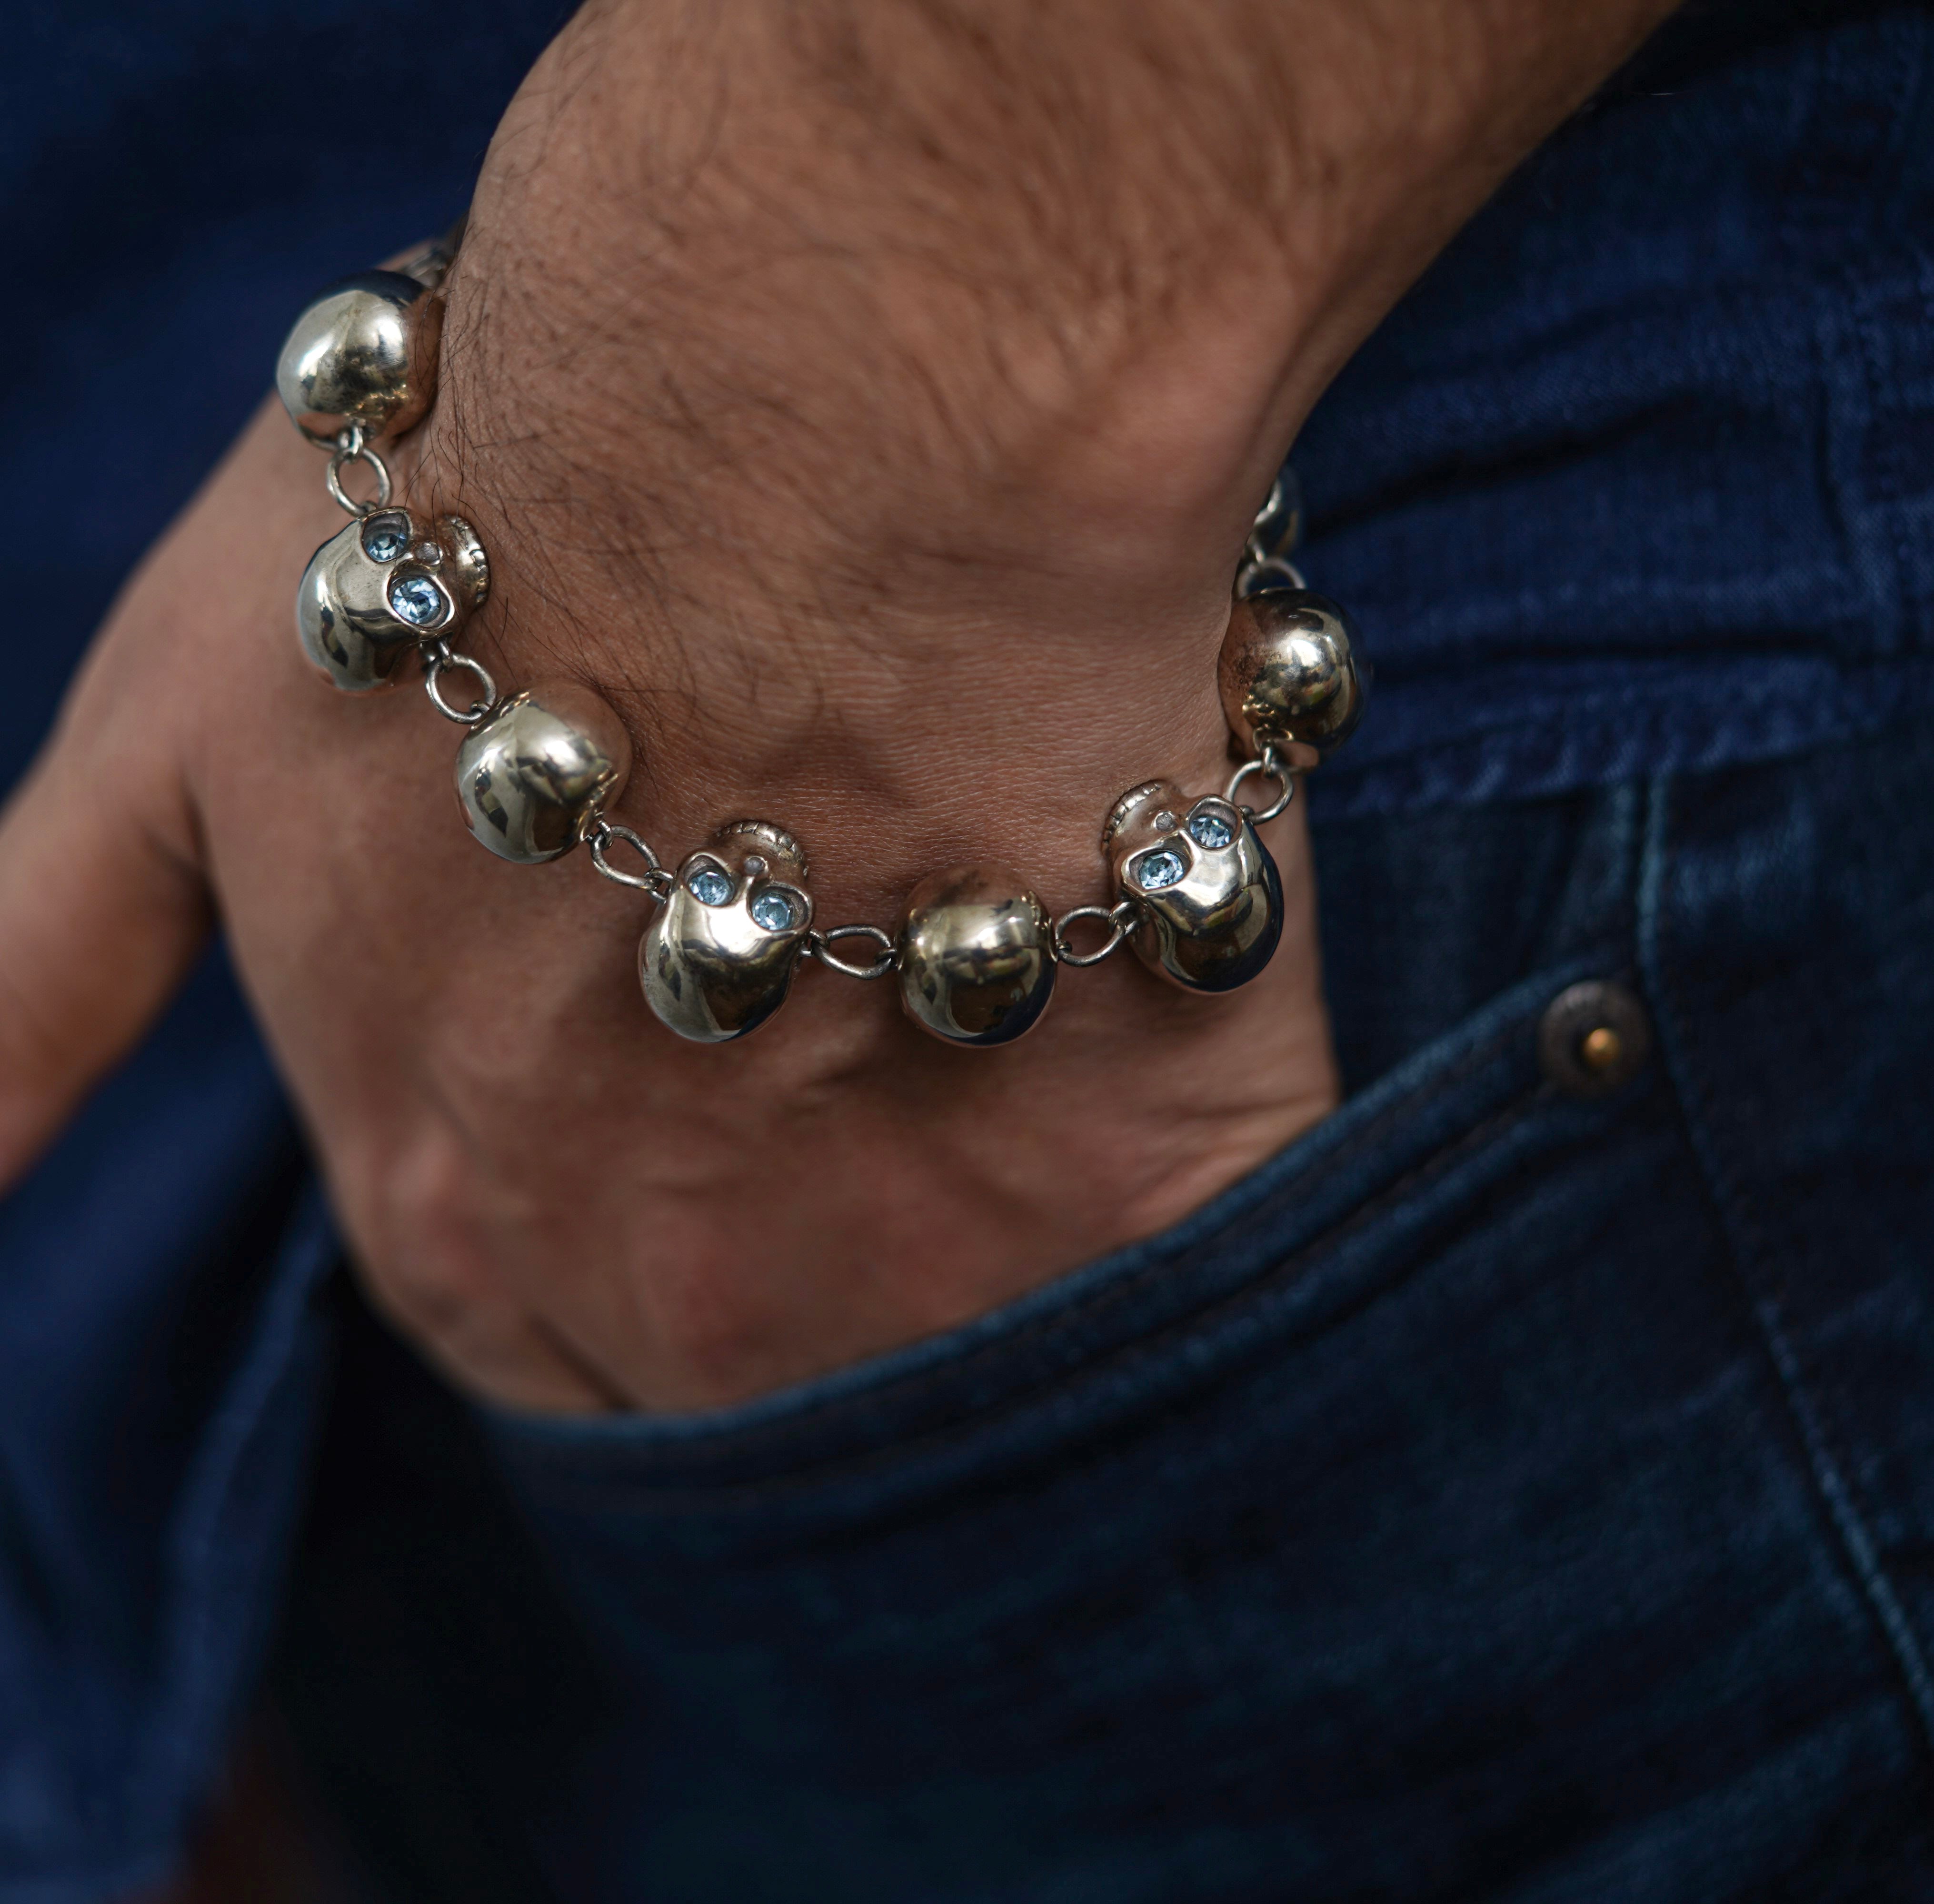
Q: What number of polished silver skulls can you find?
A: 3